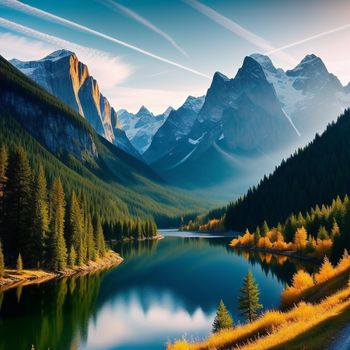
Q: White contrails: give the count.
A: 5